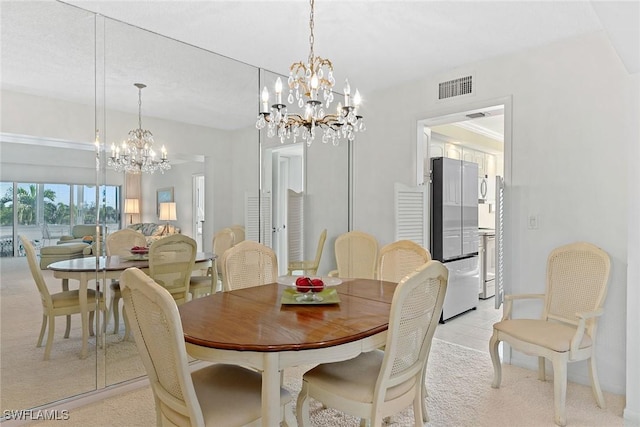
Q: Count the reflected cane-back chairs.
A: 6